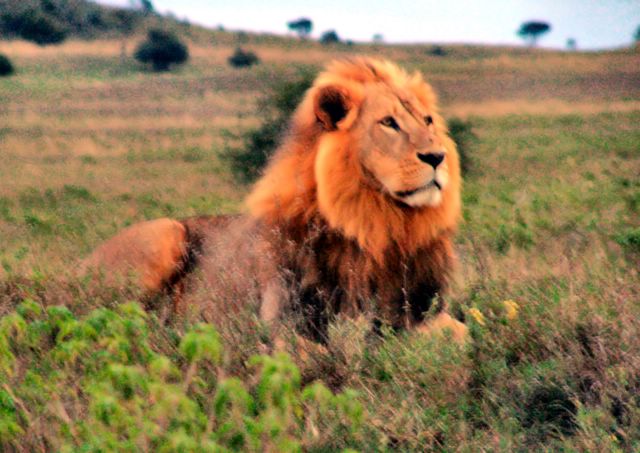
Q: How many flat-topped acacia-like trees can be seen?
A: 2